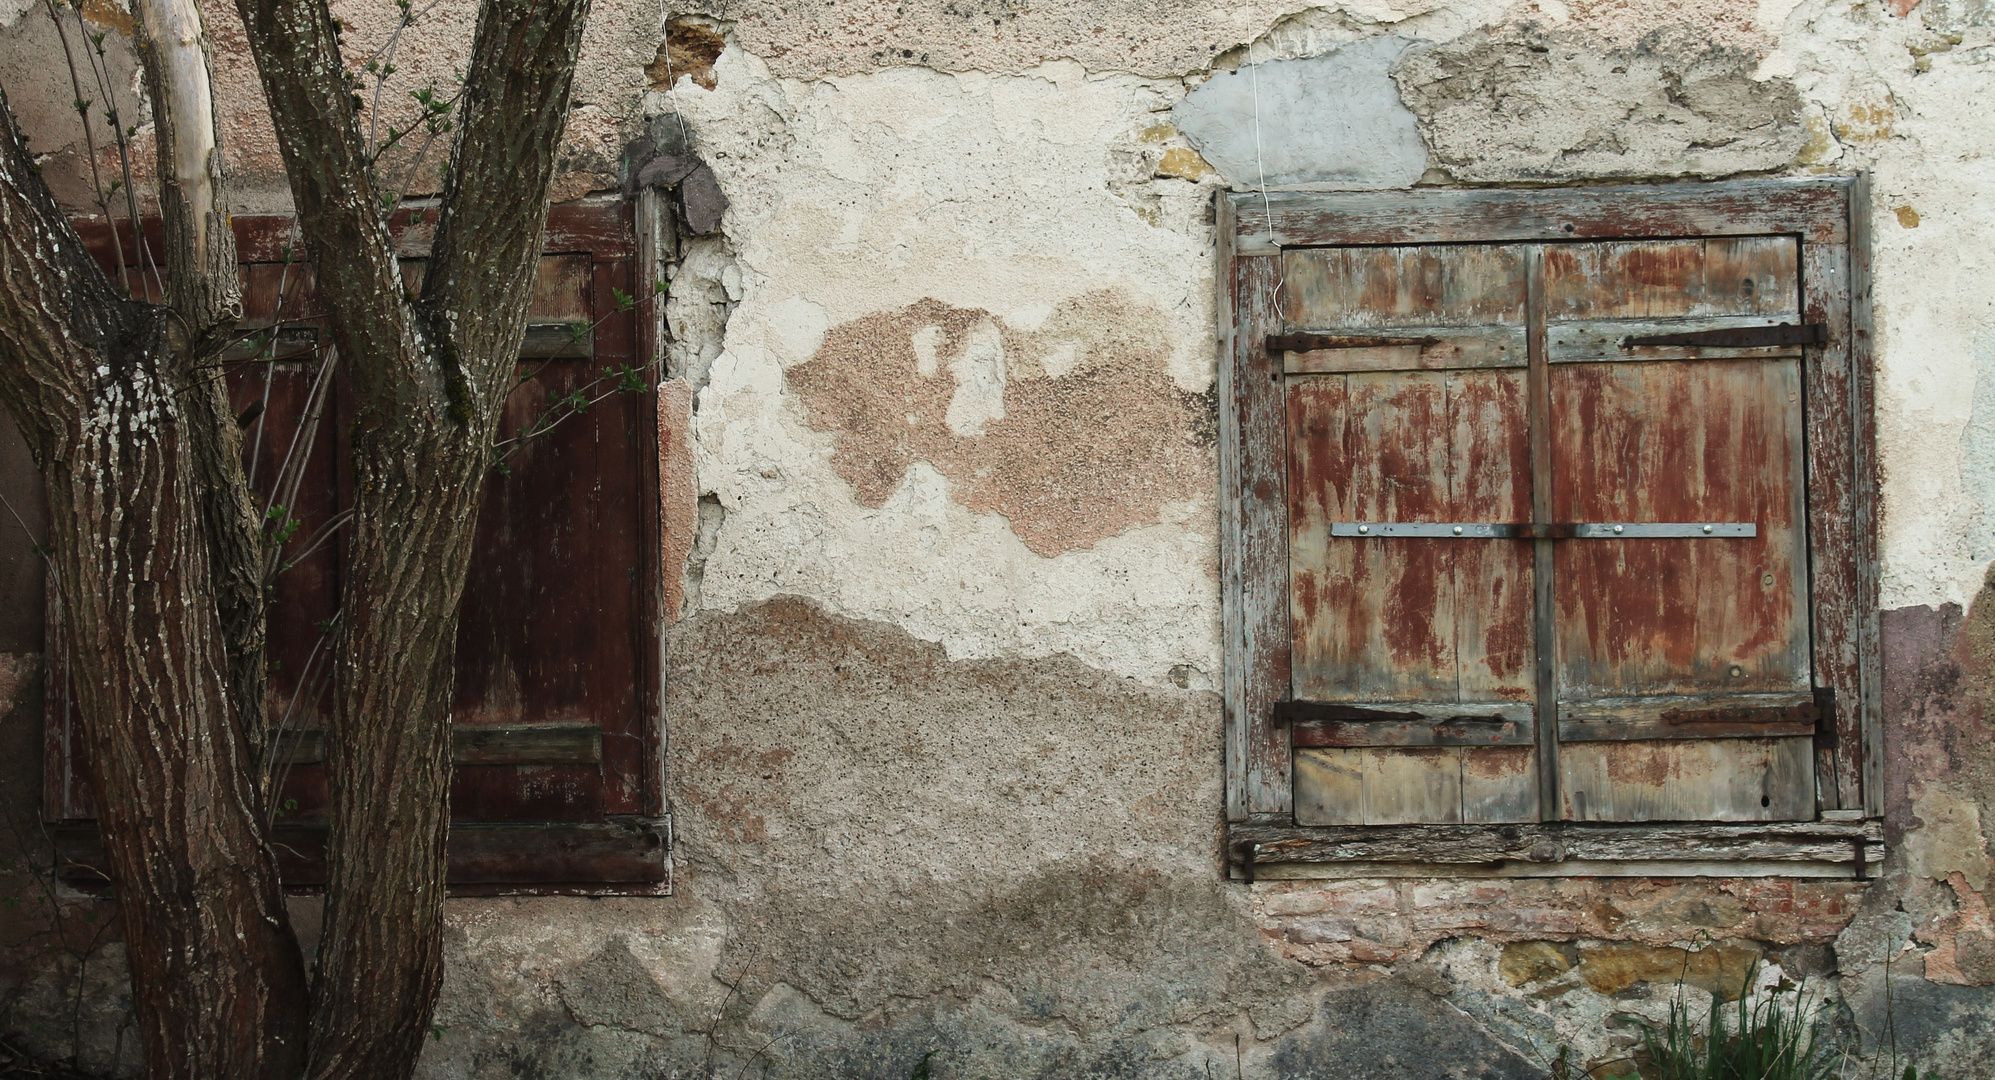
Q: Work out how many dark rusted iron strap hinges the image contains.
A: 4